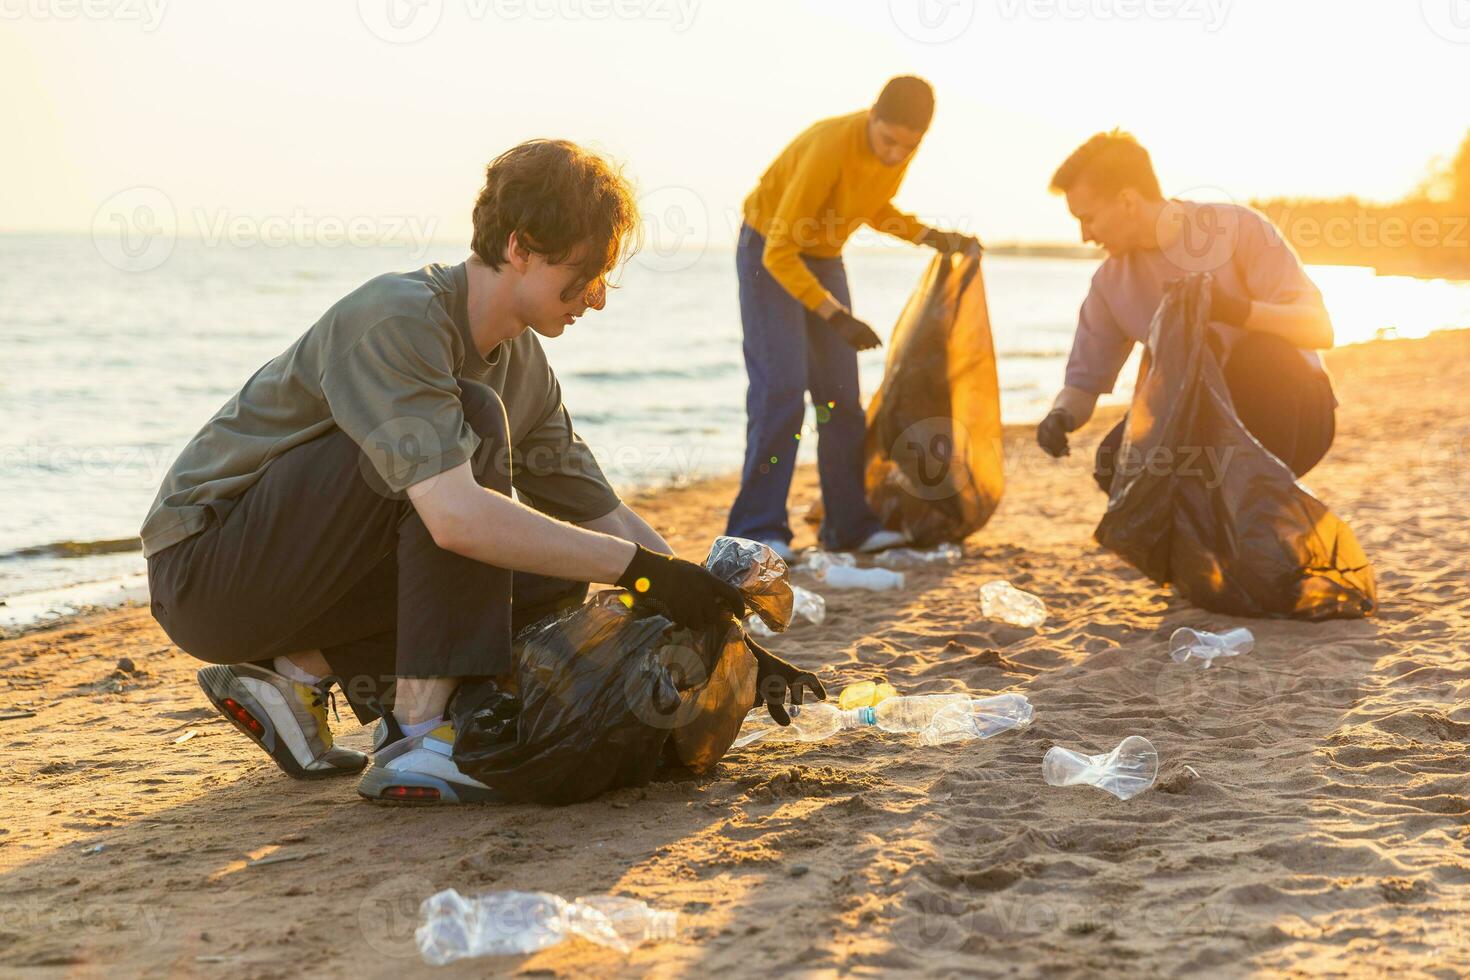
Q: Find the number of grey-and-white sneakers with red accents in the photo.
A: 2